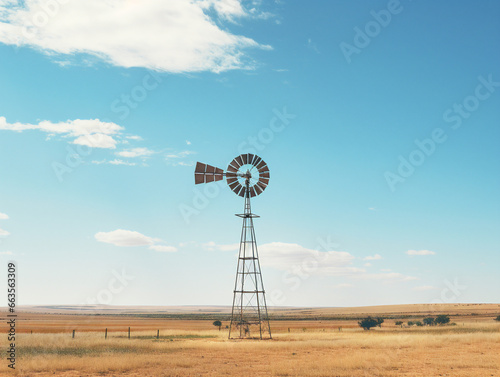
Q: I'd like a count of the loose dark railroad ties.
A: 0